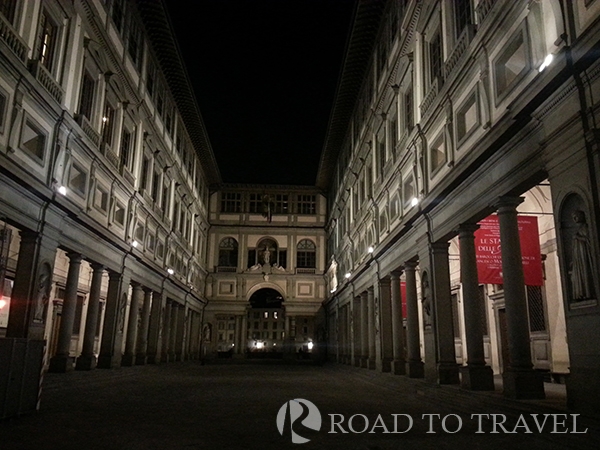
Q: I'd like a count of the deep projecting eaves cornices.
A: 2